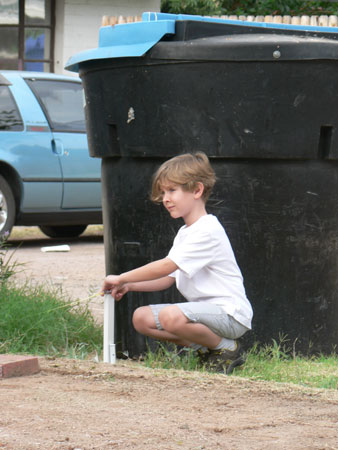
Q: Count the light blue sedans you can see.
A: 1